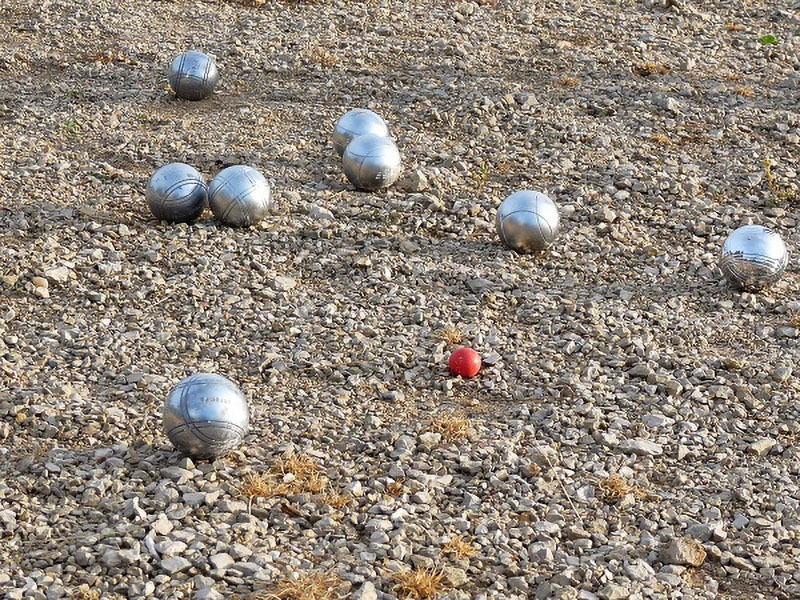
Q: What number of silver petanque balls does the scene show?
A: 8